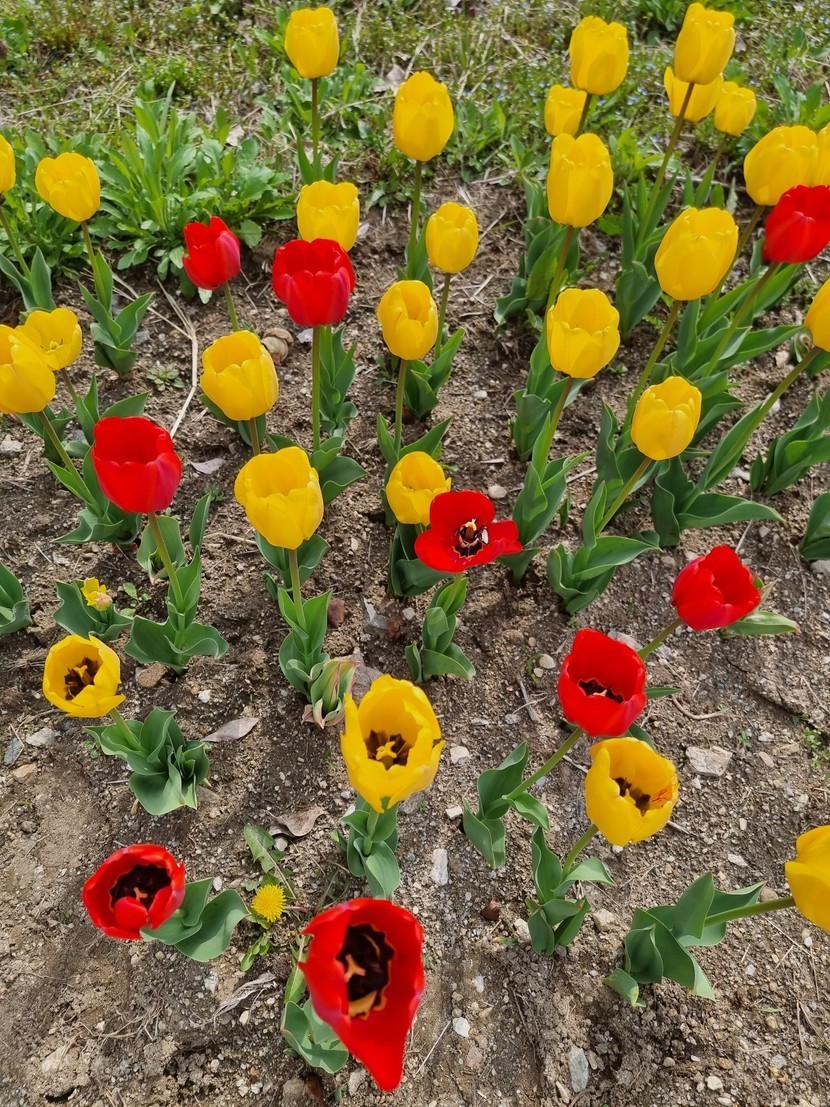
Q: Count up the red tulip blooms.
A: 9